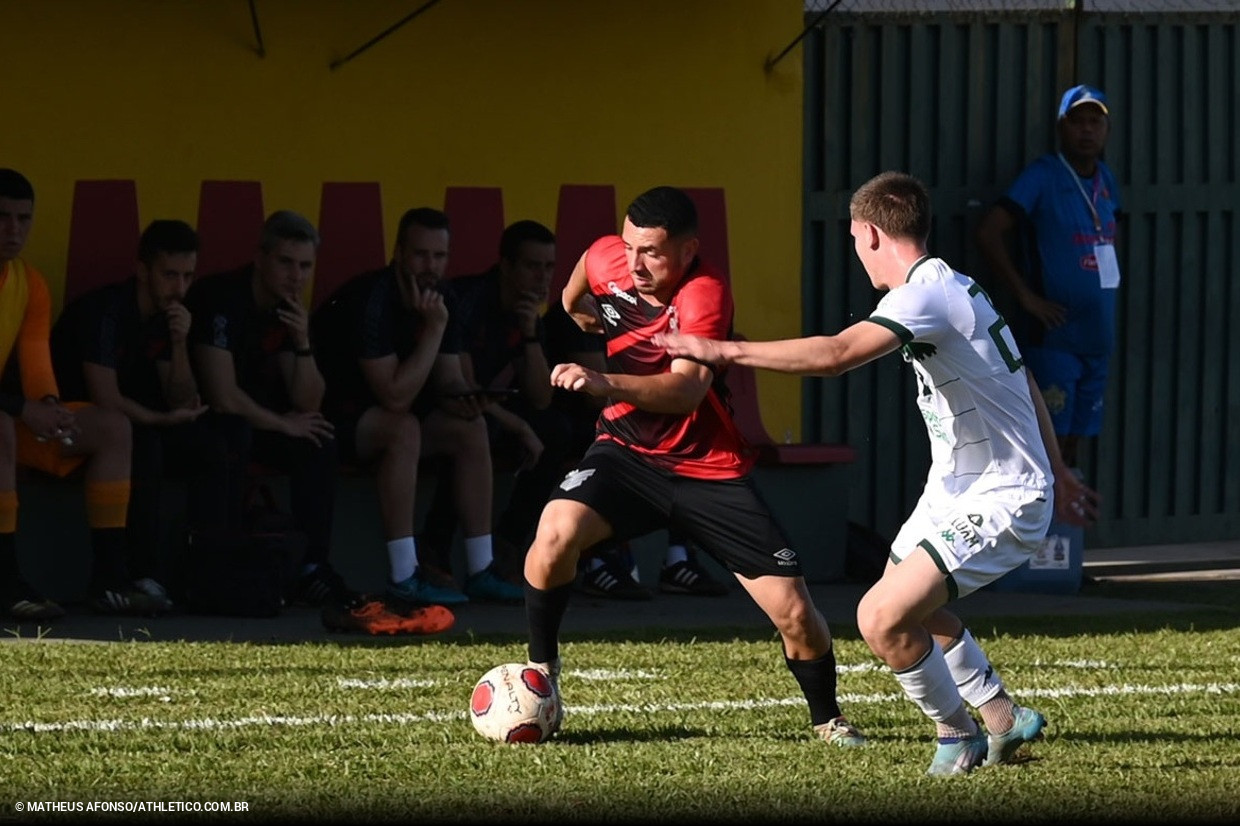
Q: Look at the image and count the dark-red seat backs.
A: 6